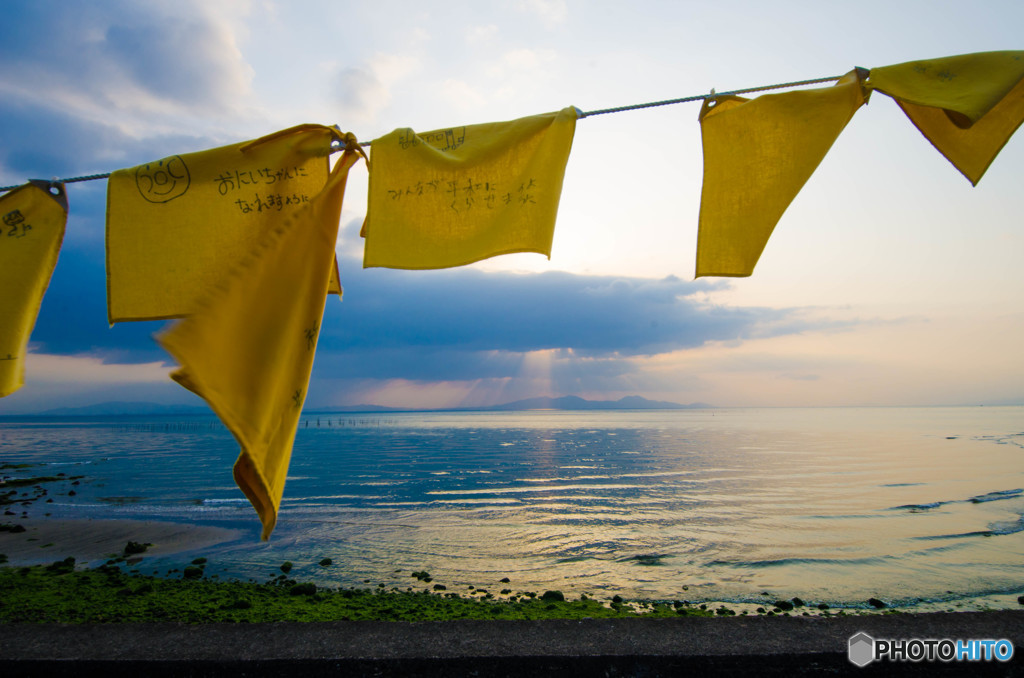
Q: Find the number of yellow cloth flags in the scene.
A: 6